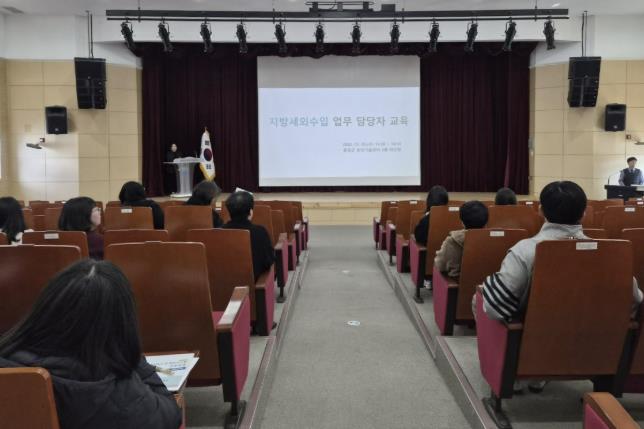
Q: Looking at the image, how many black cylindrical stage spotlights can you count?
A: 12